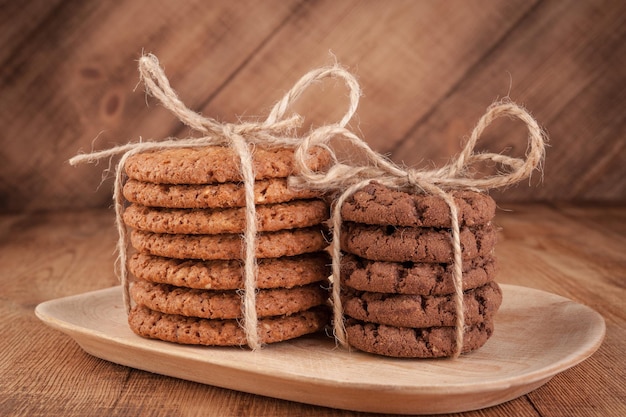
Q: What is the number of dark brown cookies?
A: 5